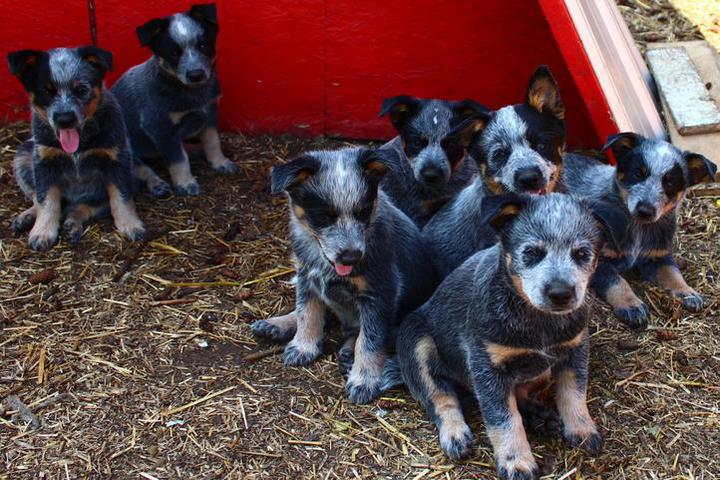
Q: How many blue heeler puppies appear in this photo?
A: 7